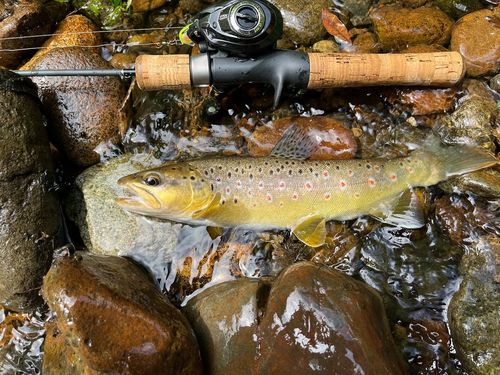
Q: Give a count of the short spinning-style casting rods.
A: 1